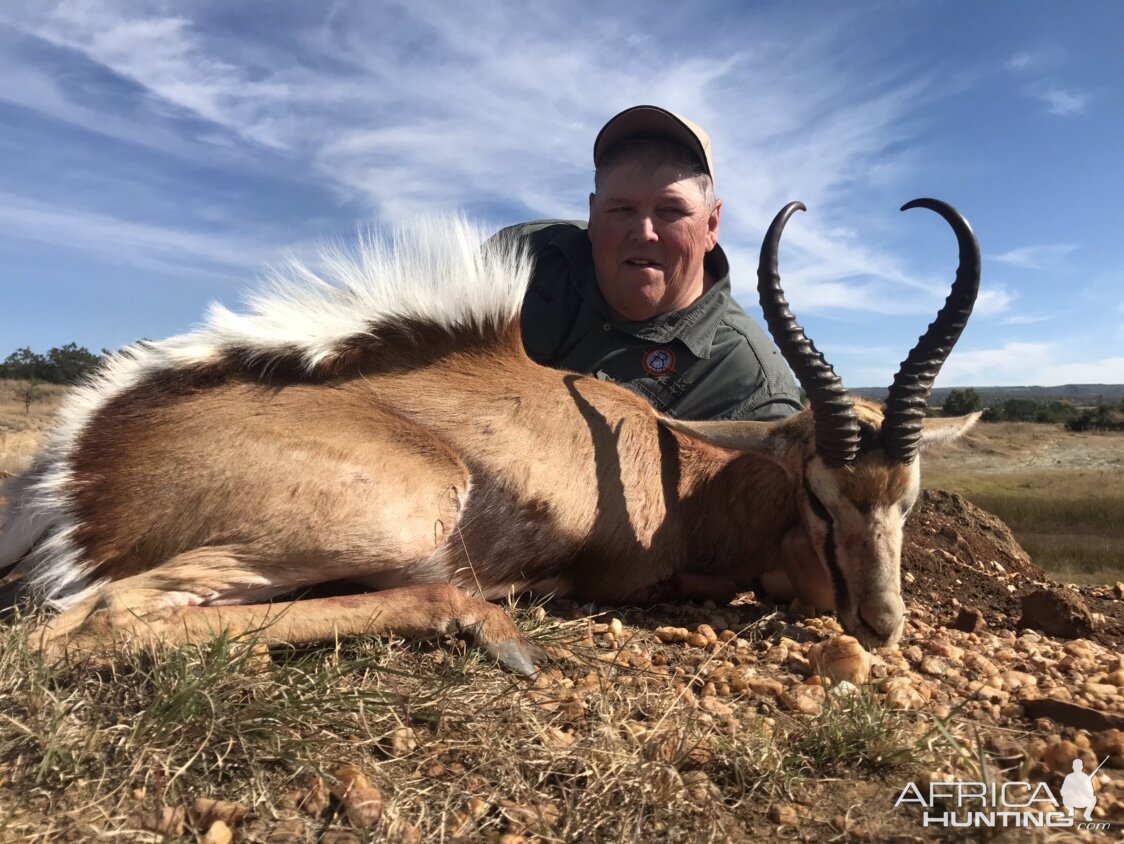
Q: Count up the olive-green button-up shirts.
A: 1